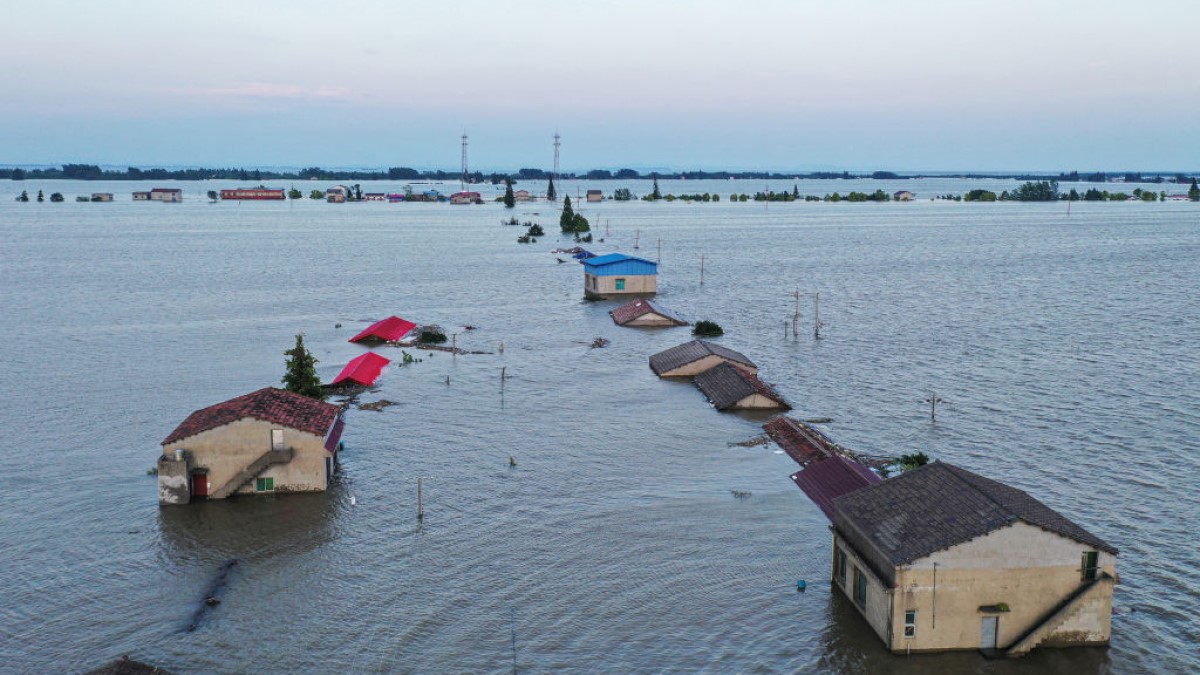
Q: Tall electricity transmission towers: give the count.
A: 2